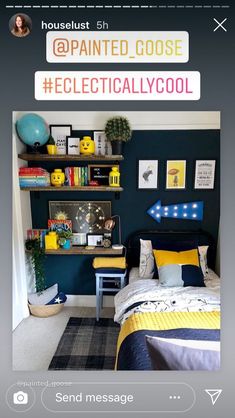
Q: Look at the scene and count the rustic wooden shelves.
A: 3